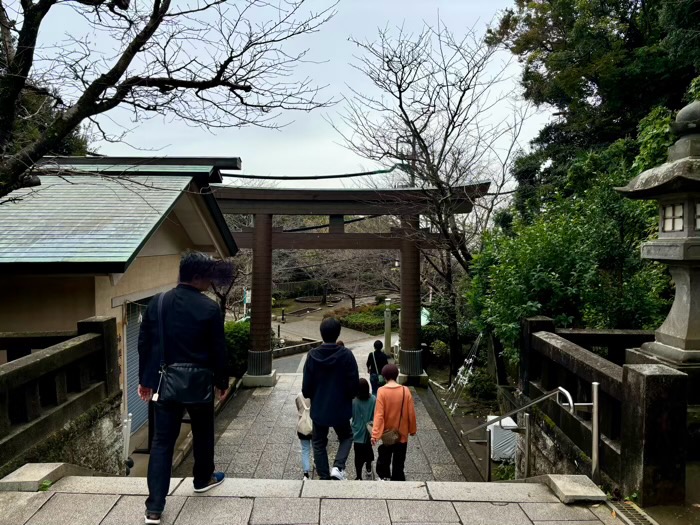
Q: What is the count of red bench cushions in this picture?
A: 0